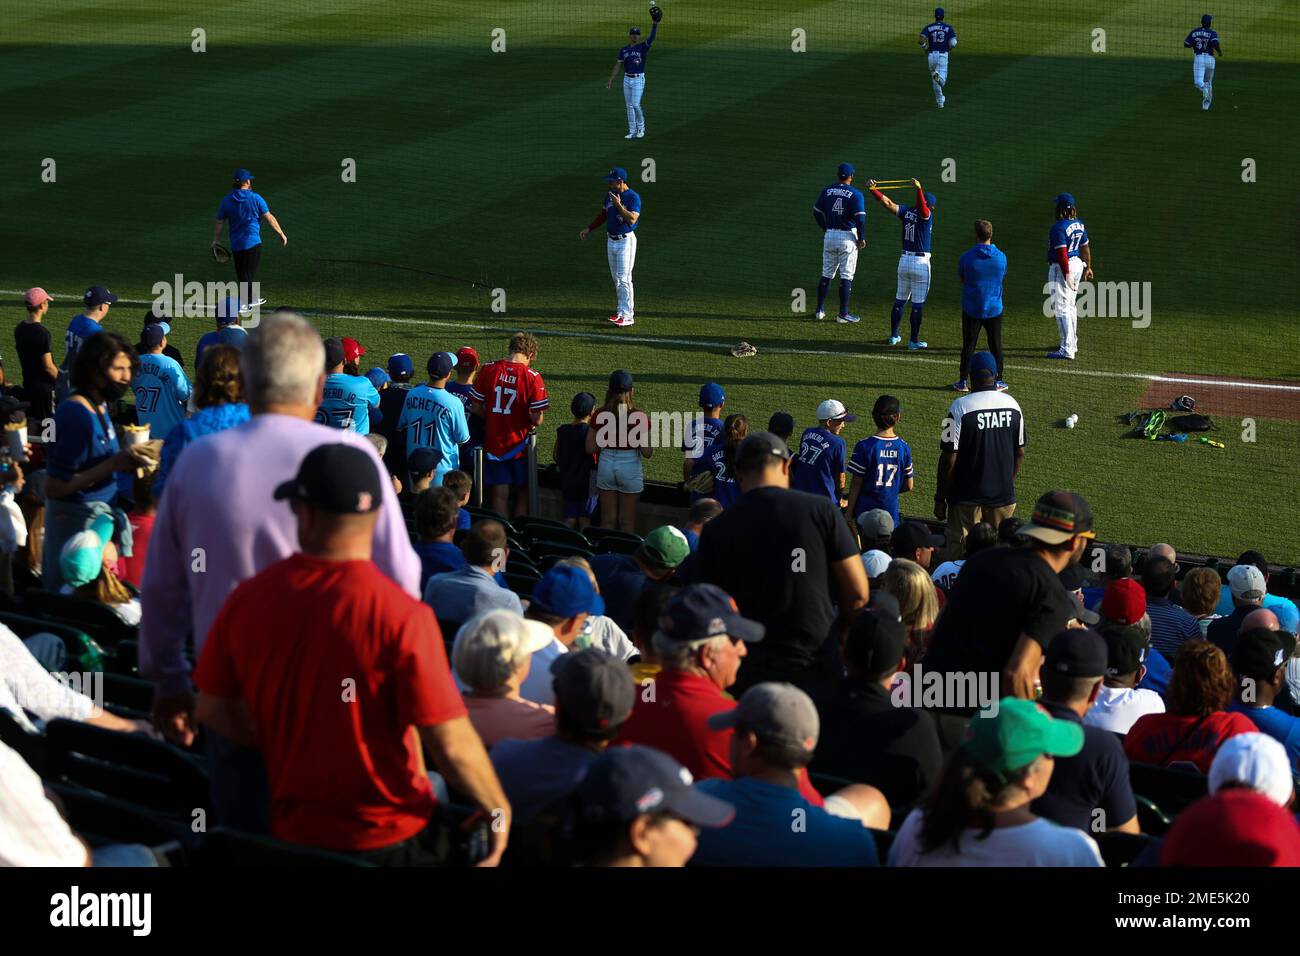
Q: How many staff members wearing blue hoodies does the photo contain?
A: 2